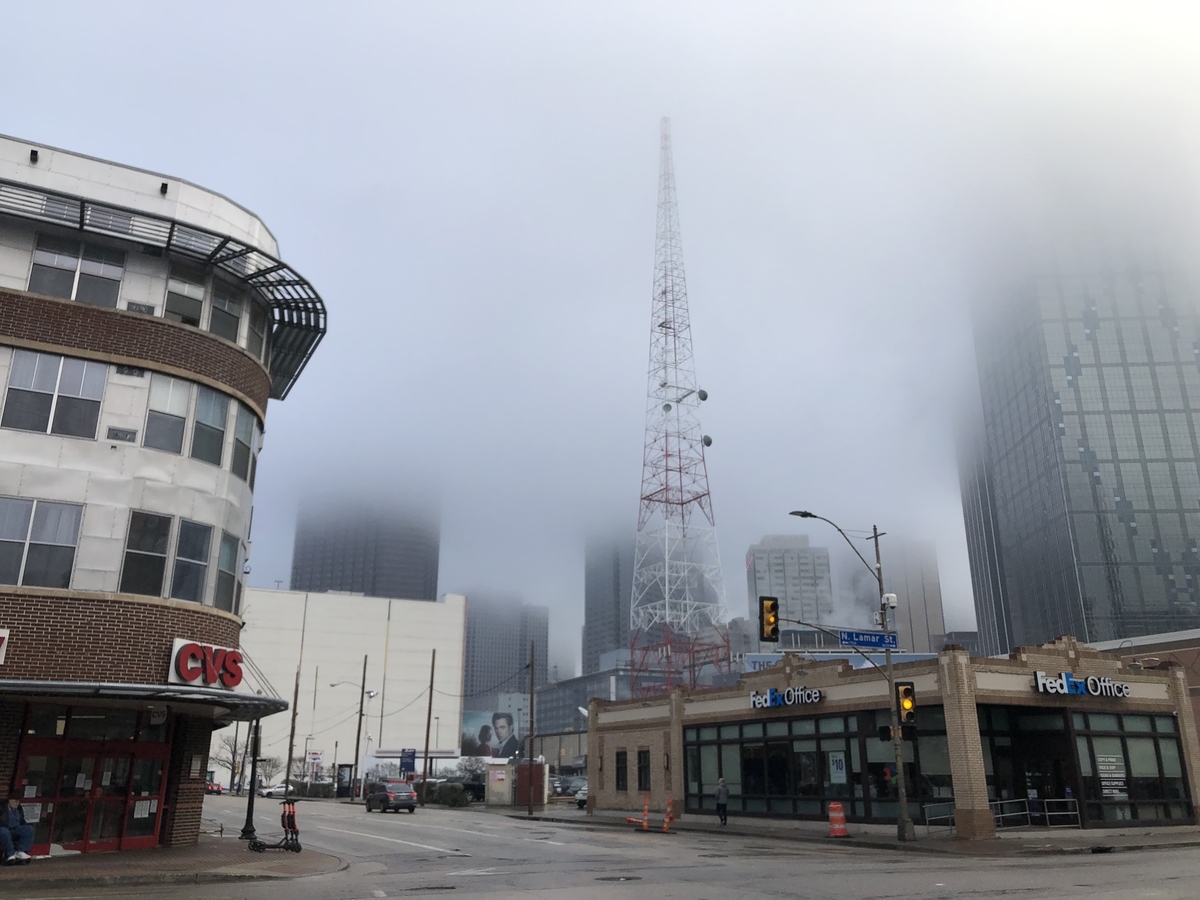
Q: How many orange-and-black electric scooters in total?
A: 3